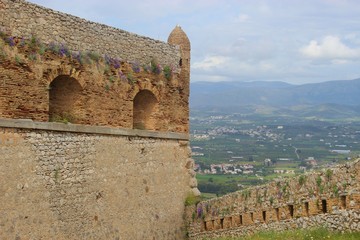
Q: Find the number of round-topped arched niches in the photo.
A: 2